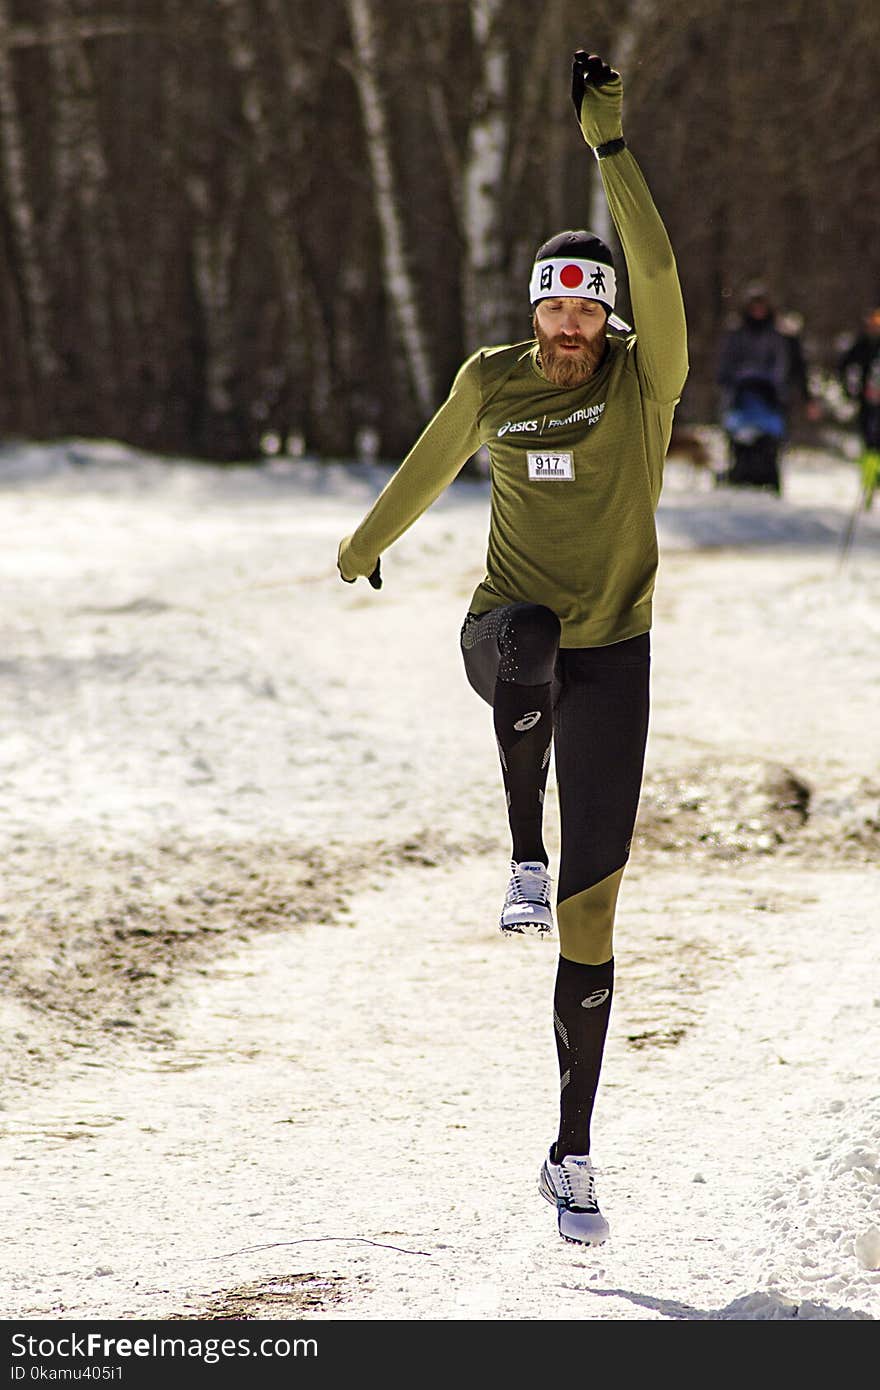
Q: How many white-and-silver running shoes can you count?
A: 2